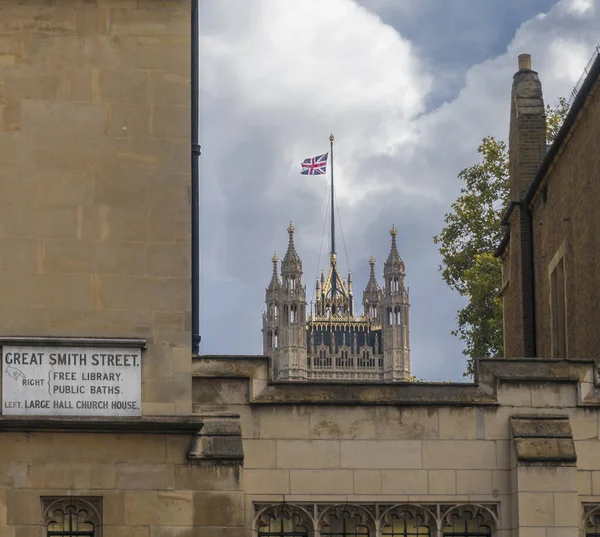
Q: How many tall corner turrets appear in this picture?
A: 4